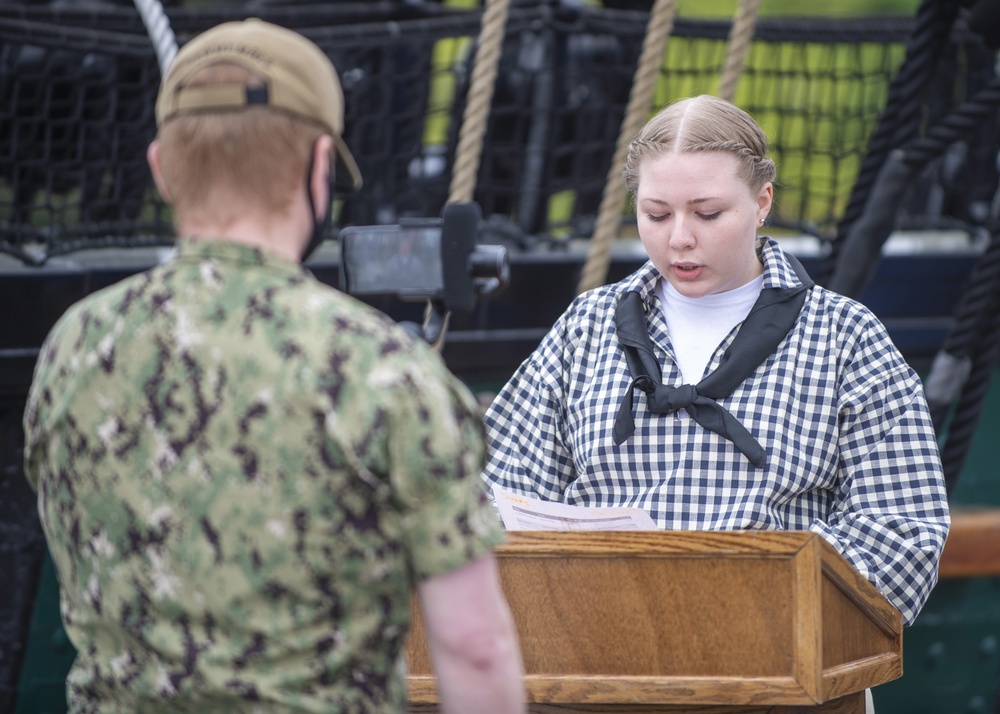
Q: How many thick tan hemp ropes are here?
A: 3